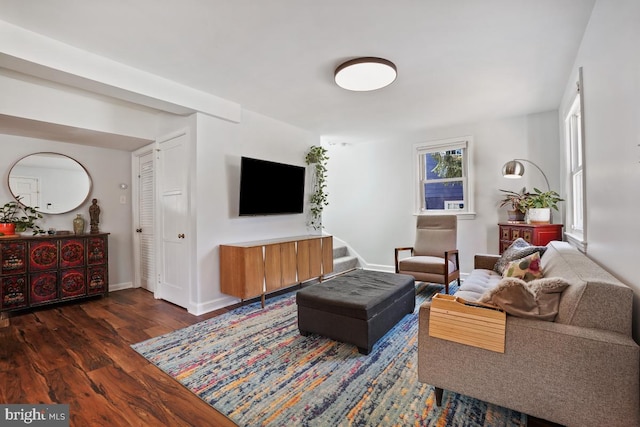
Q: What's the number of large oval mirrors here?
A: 1